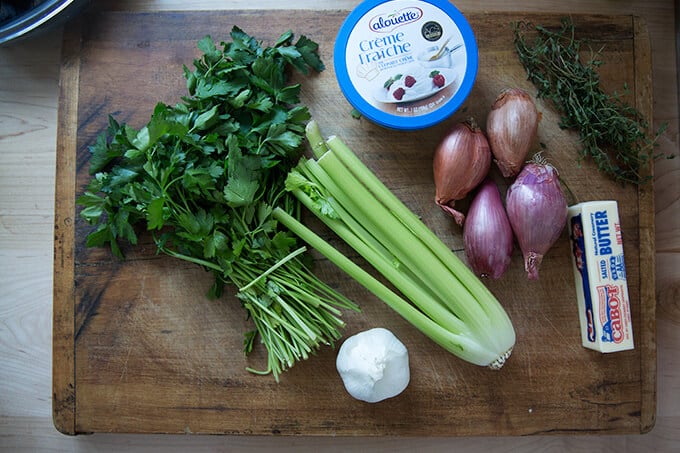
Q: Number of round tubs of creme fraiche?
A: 1